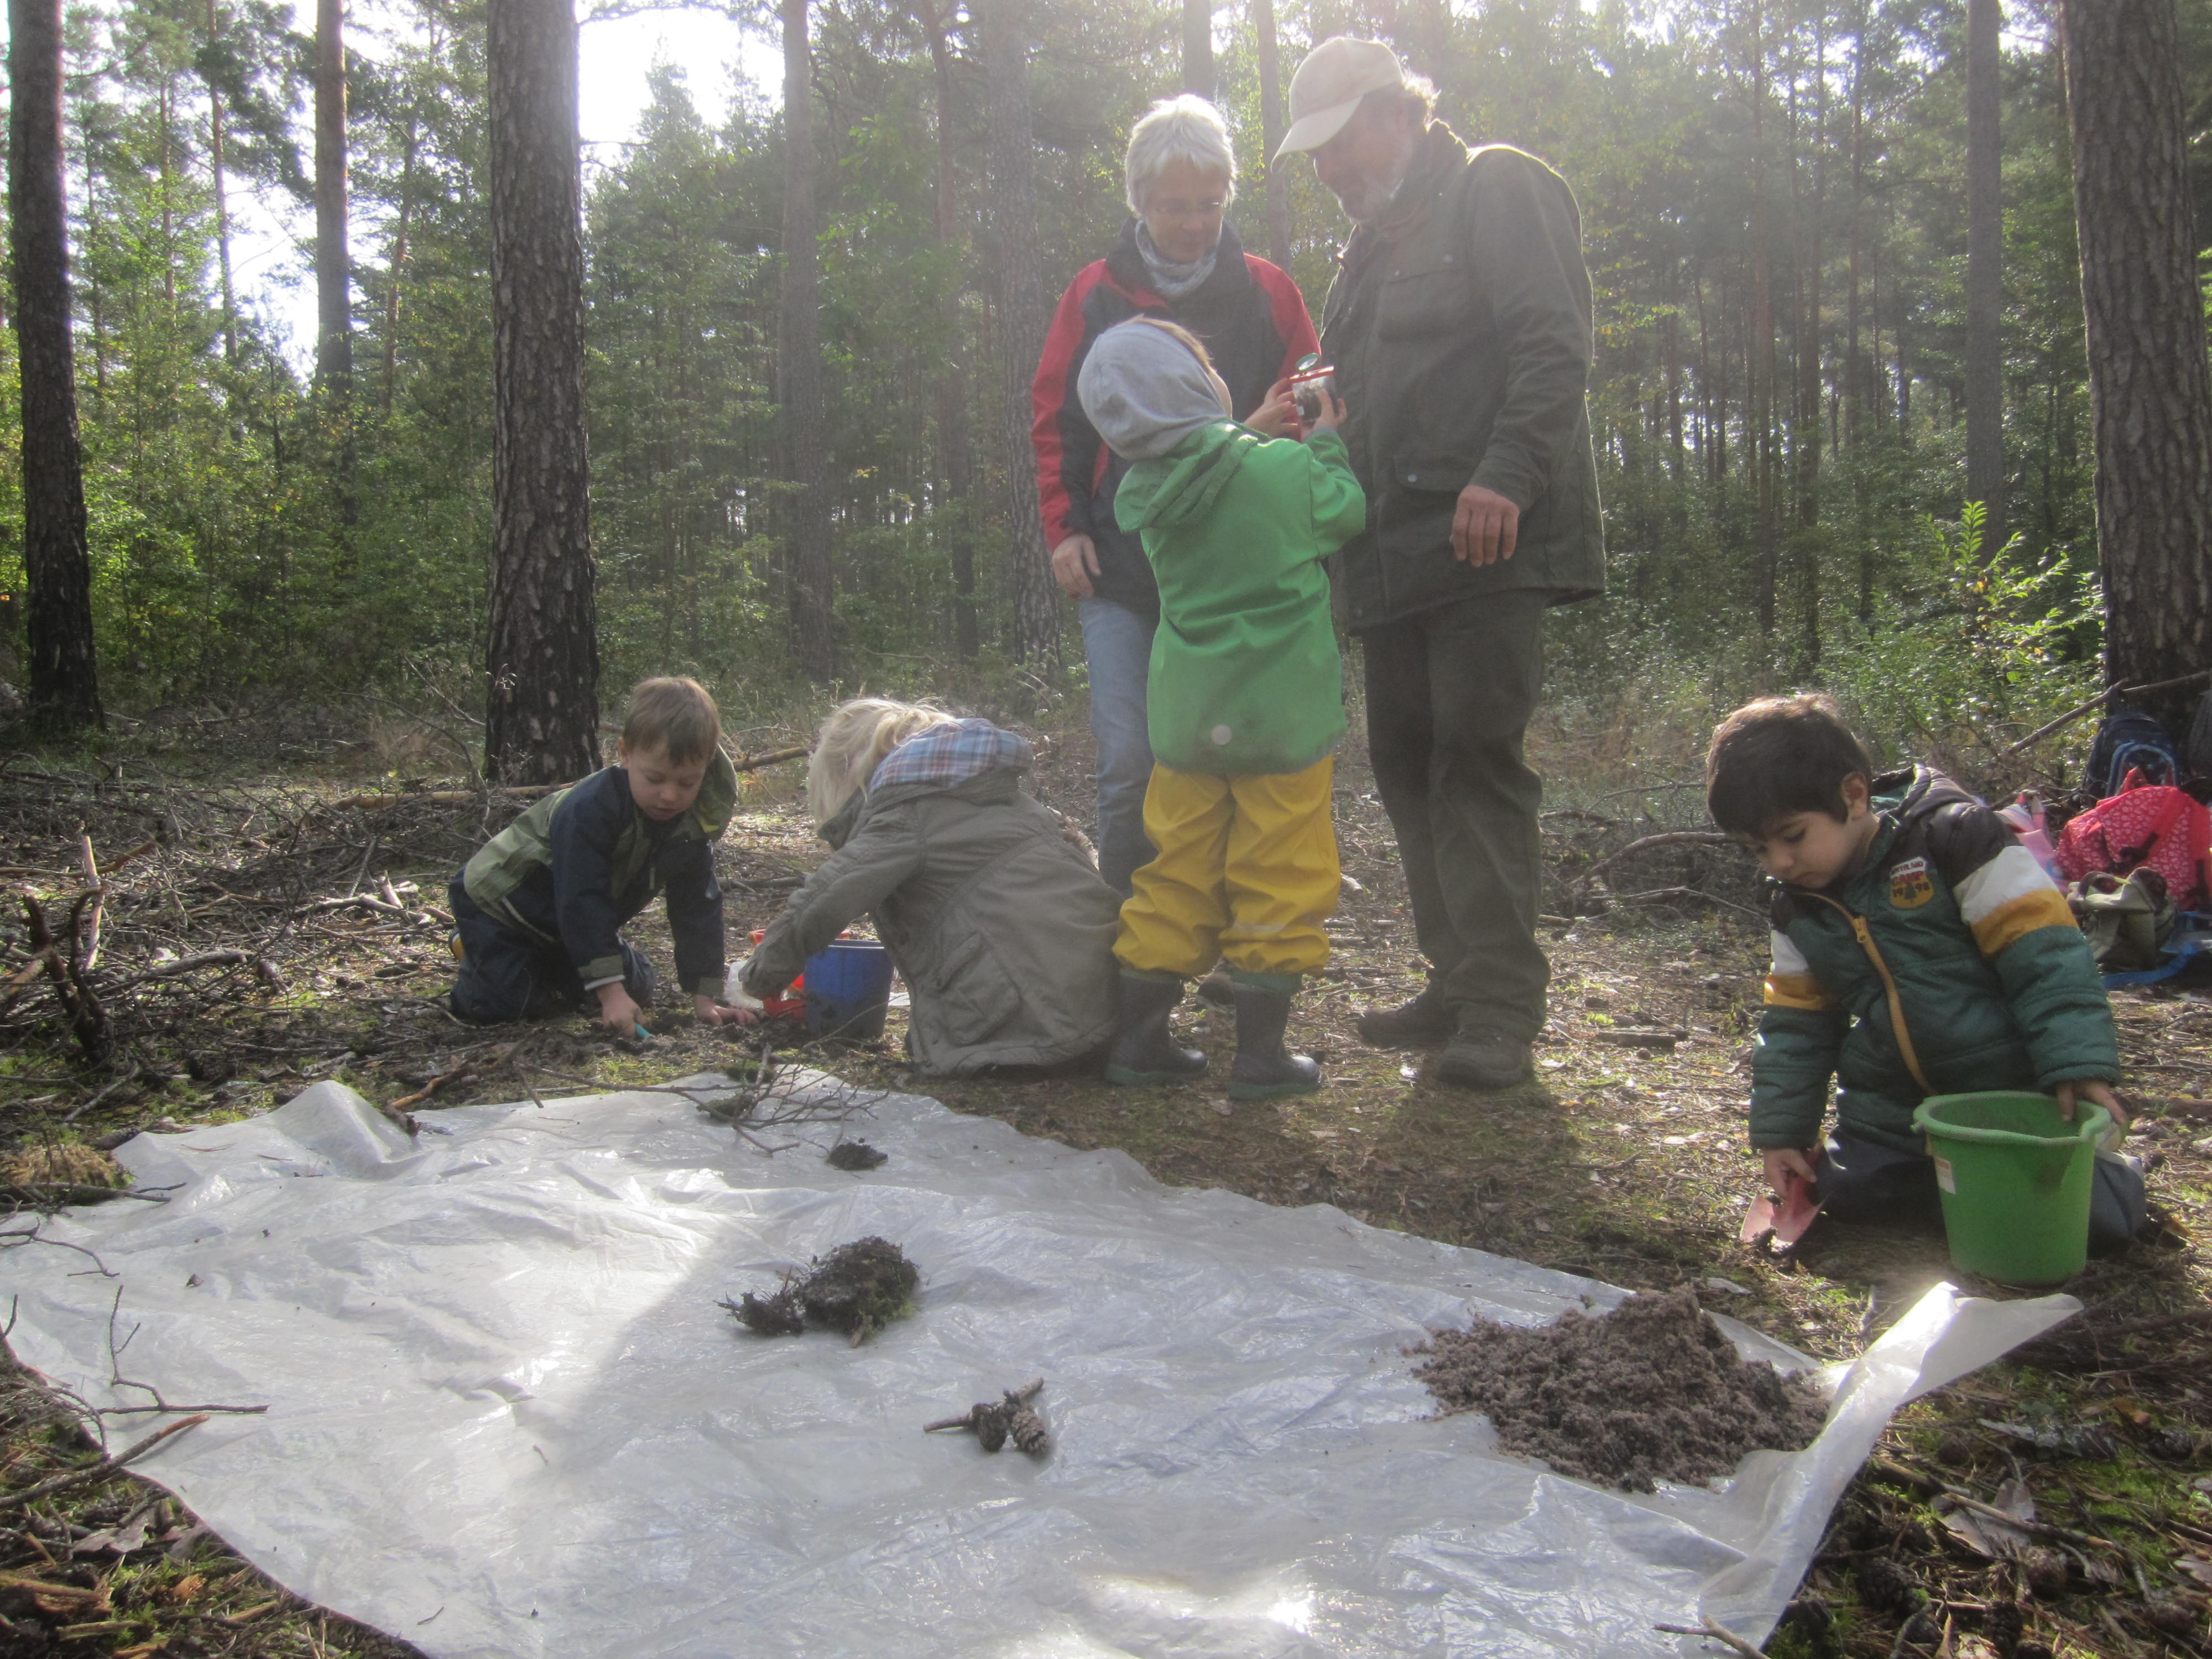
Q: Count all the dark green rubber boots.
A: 2